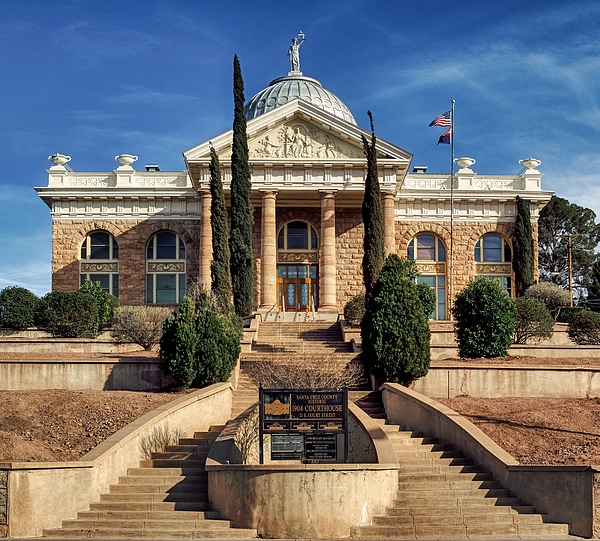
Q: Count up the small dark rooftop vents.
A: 2